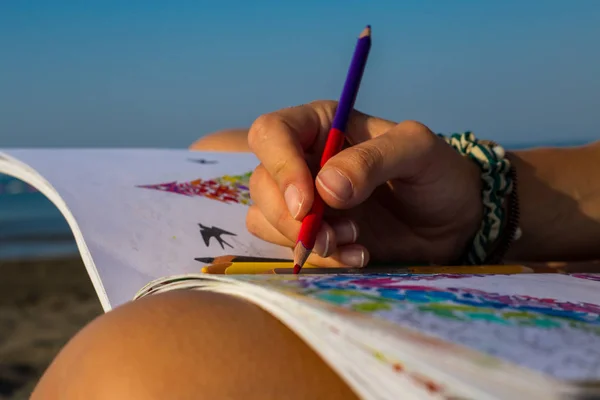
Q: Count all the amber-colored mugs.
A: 0